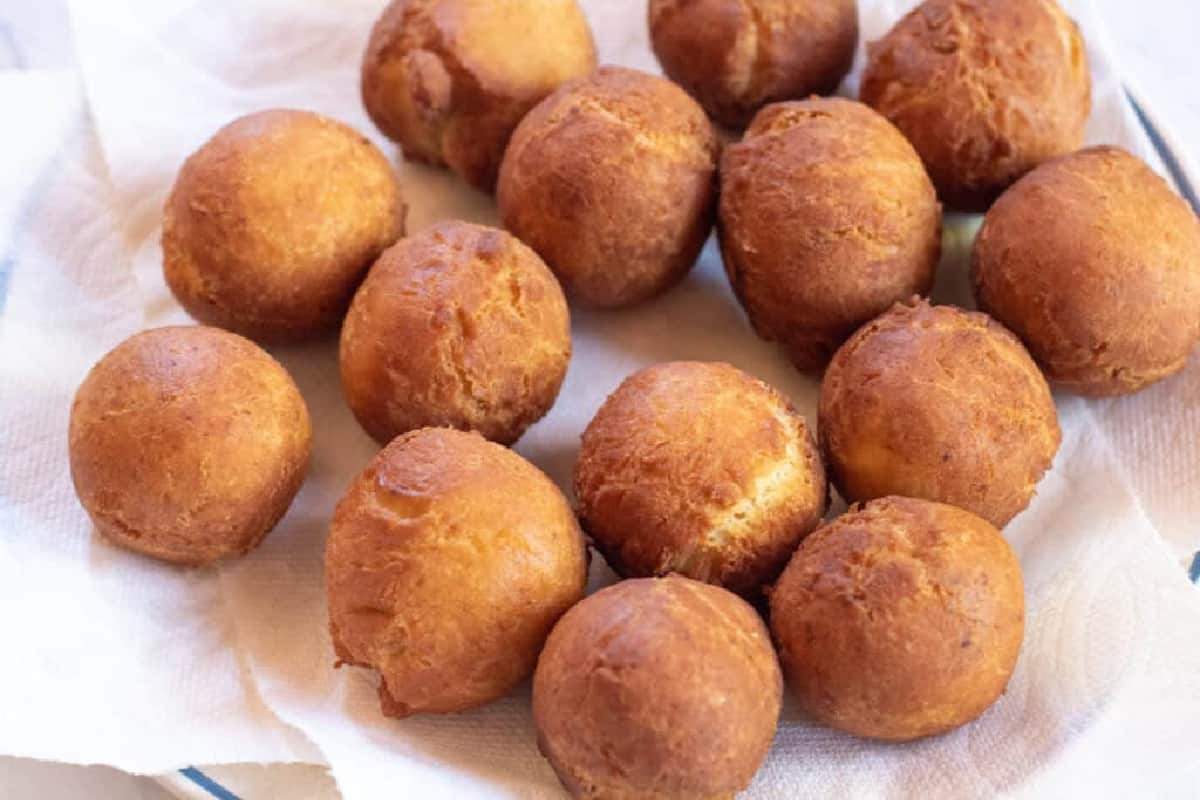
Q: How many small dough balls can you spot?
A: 14